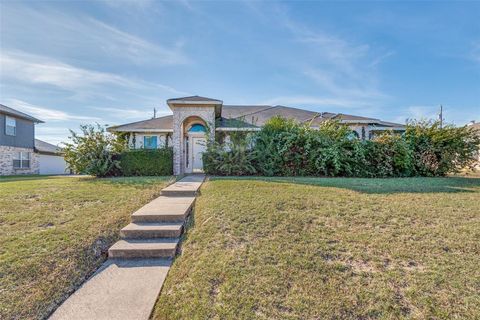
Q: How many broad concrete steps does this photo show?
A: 4